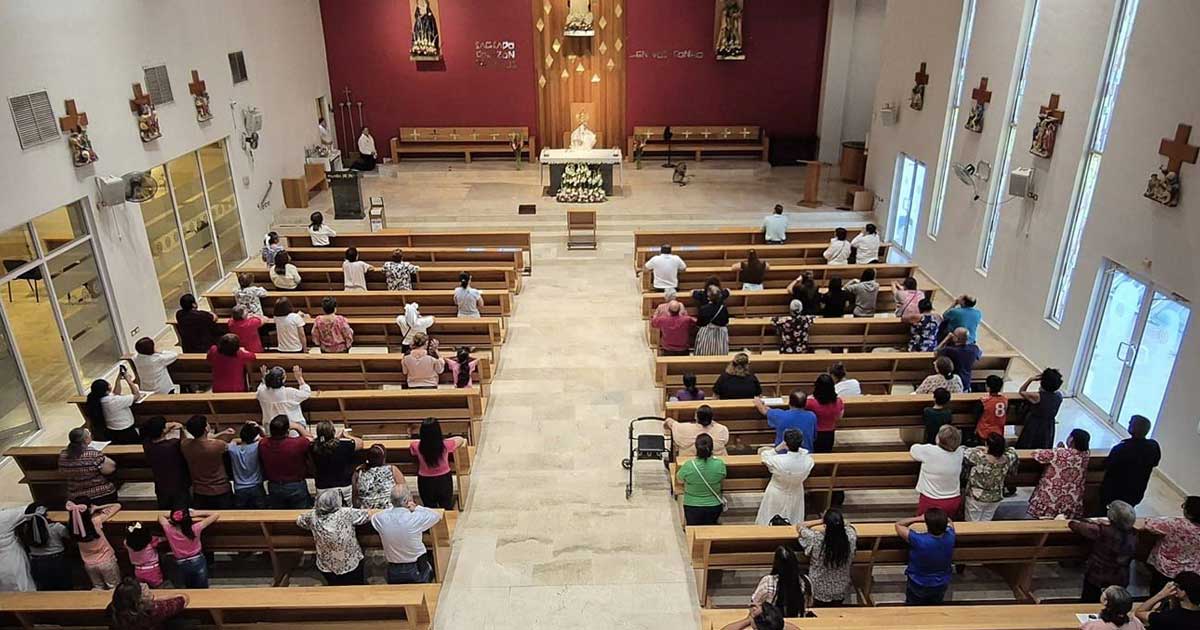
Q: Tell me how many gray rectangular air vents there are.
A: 3